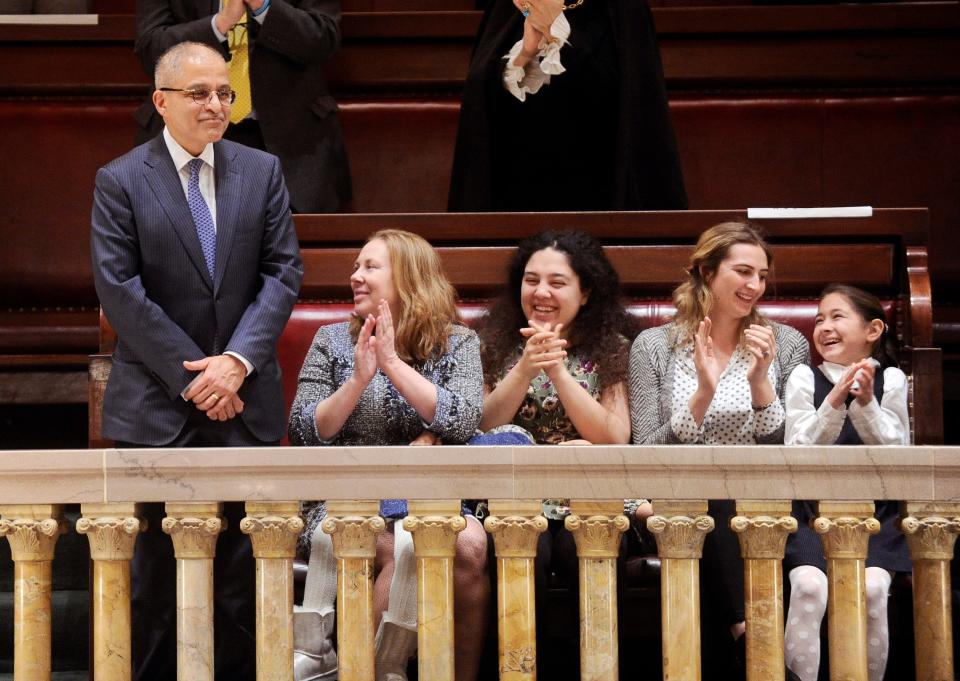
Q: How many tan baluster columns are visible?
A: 12